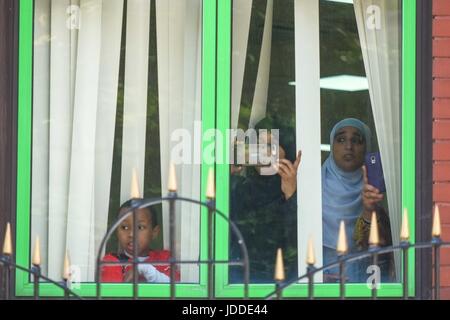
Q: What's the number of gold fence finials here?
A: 12